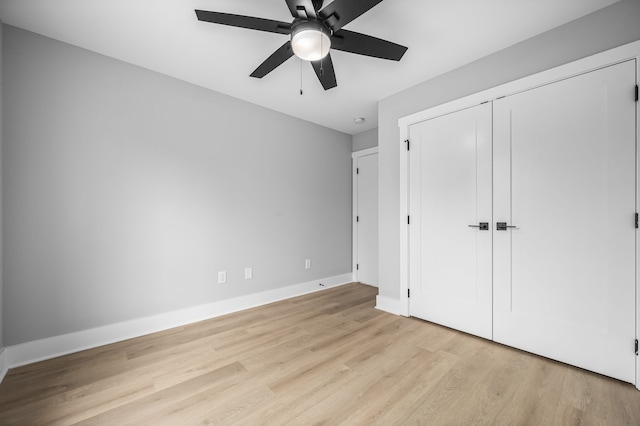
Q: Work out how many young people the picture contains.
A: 0